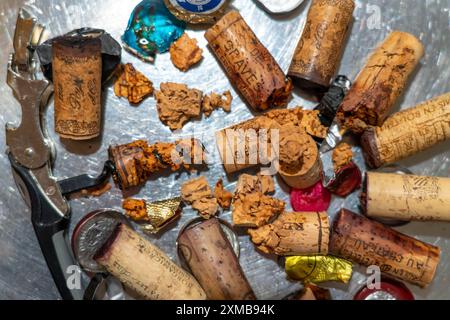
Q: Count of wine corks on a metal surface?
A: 13